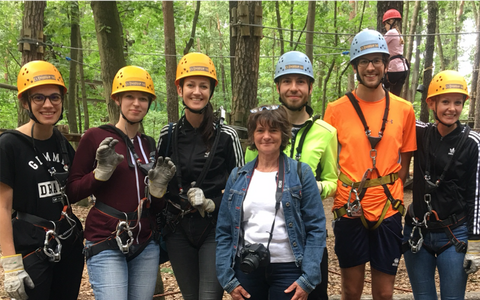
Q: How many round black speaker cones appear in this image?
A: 0